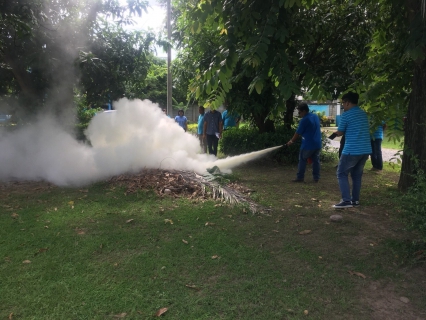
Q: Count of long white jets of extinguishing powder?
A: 1